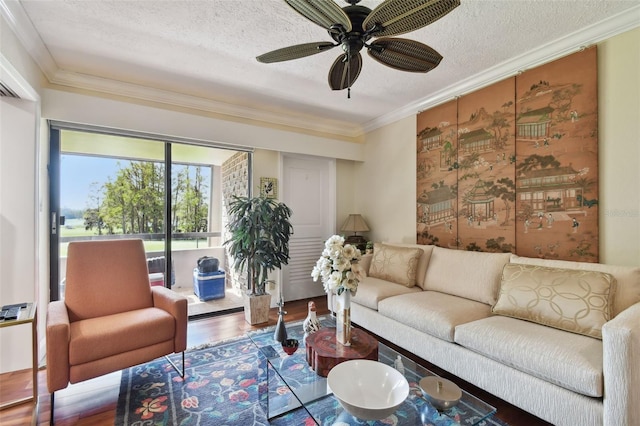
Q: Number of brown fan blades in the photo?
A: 5